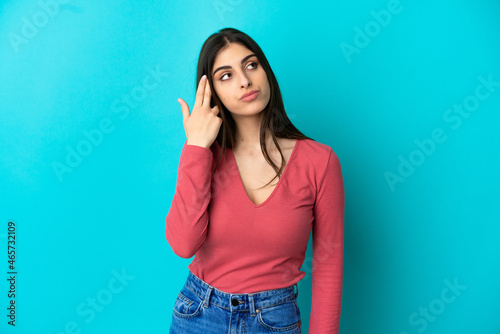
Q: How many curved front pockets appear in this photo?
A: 2